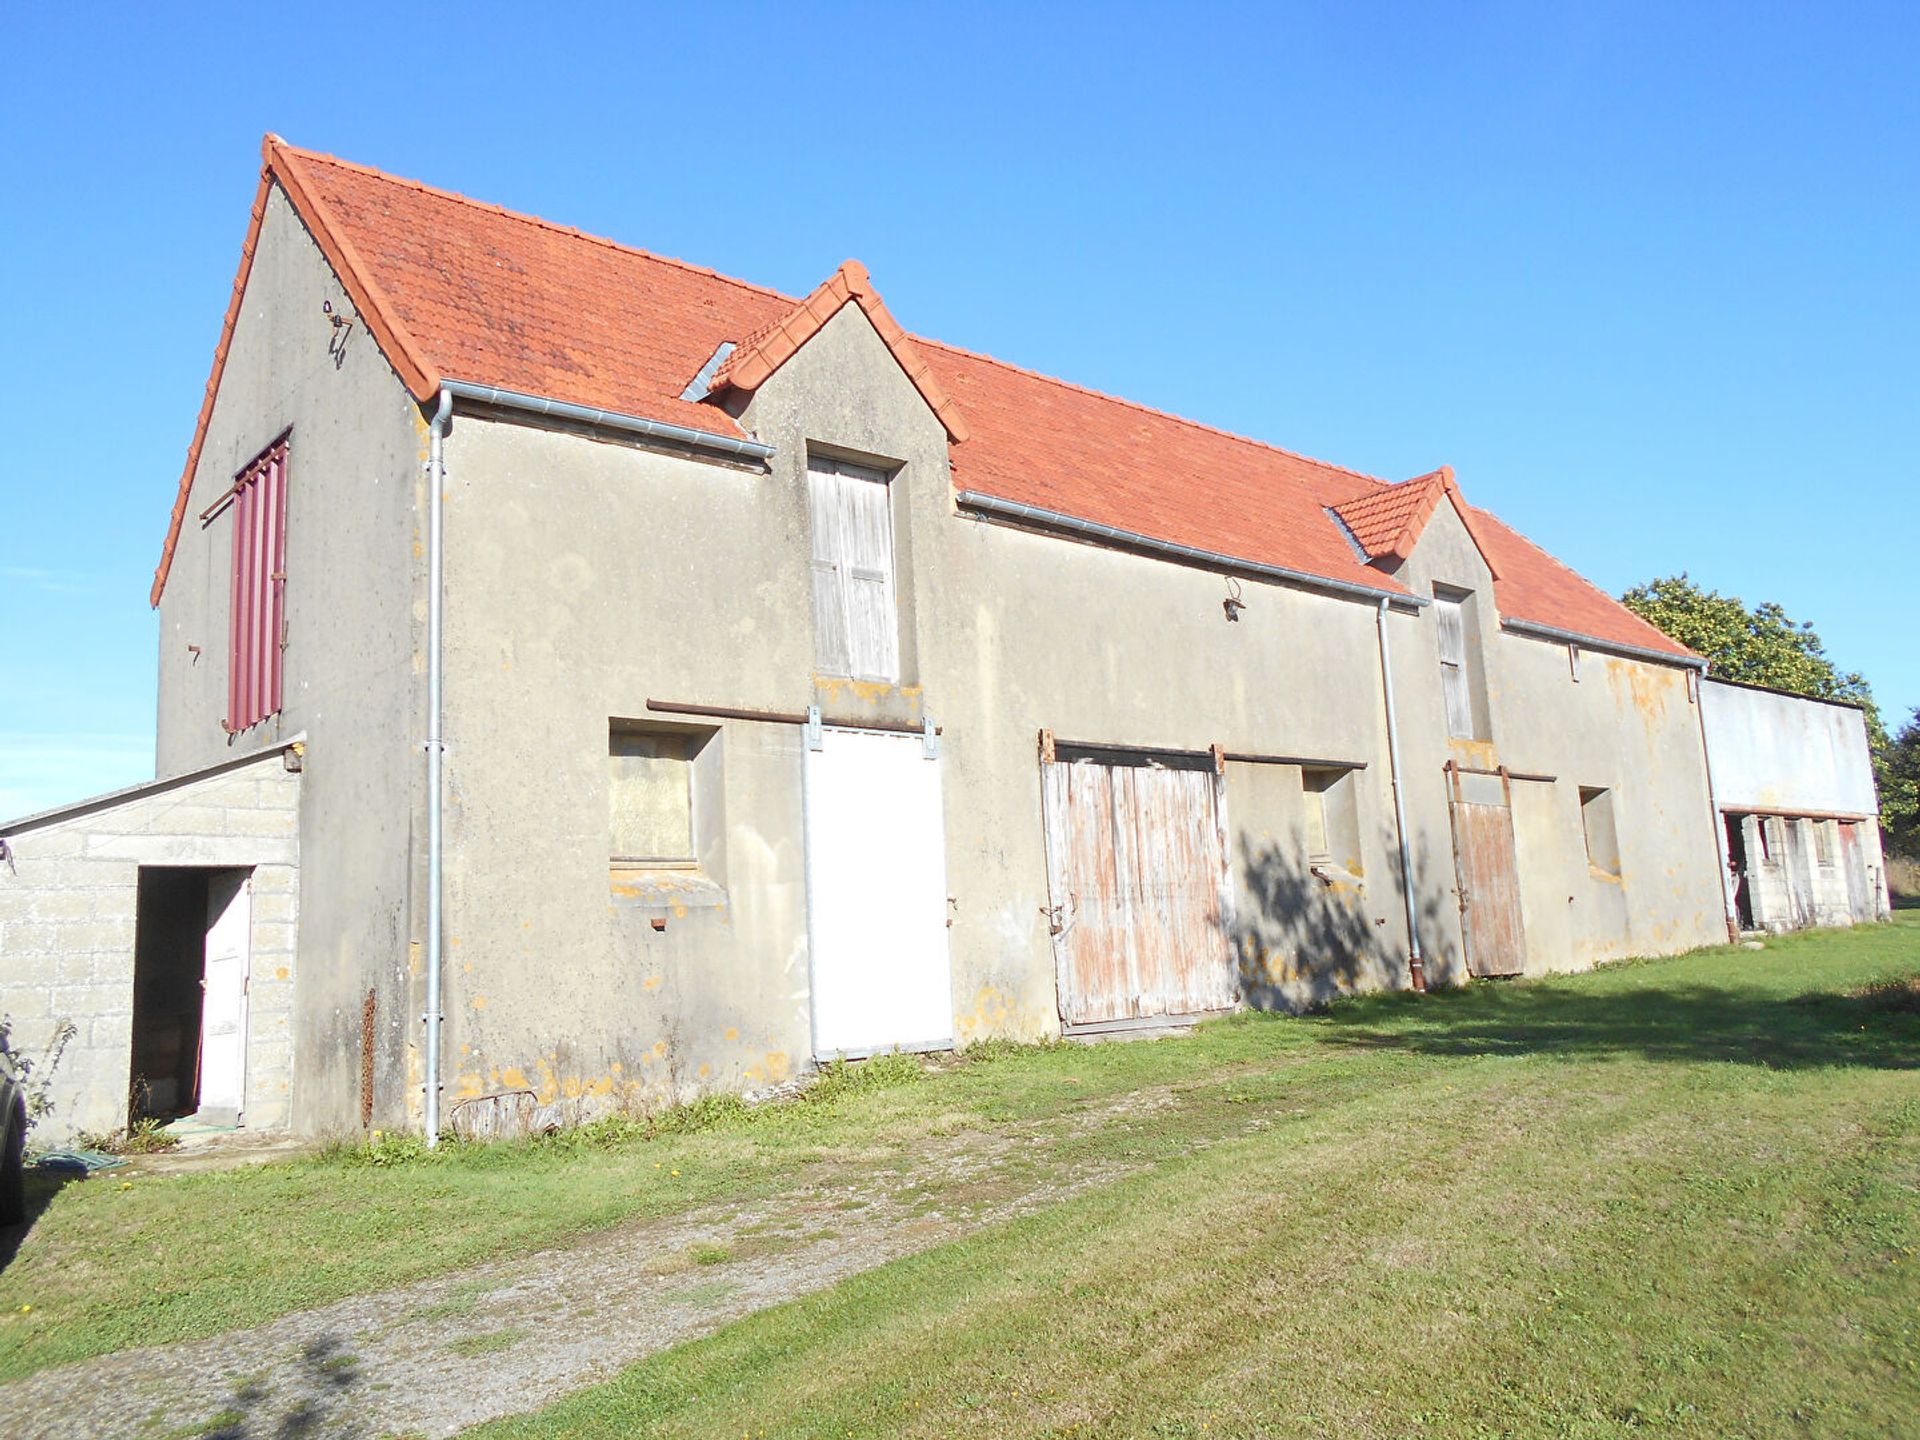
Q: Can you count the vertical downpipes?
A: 3